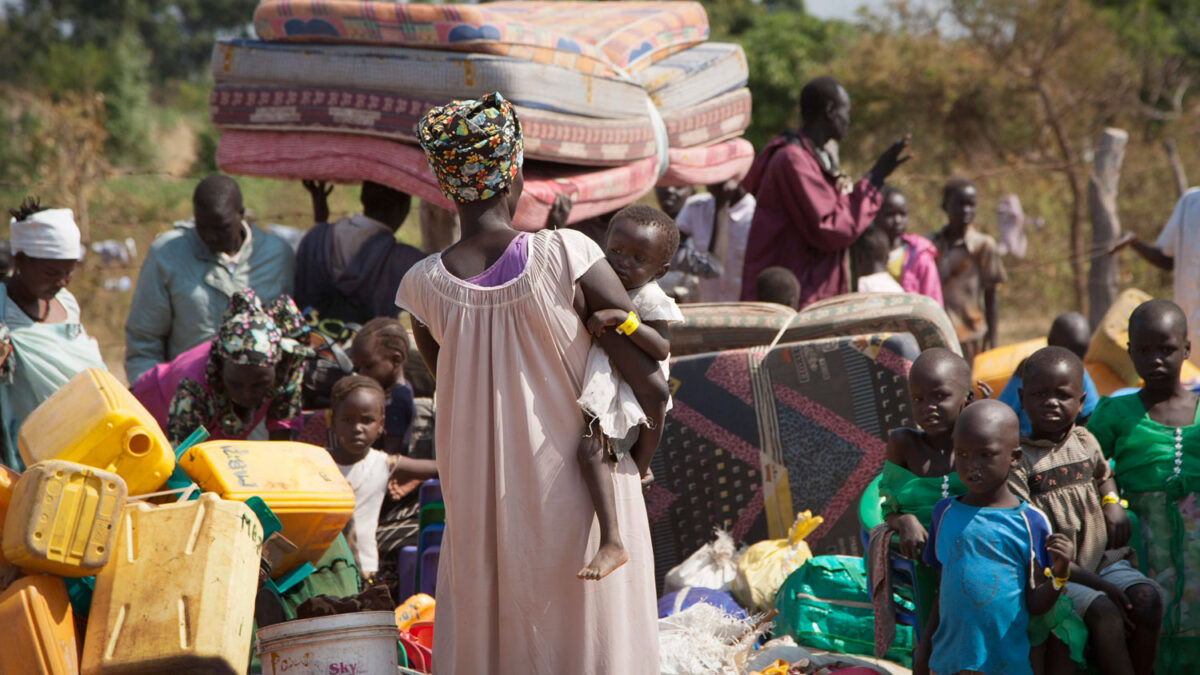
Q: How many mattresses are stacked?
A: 4